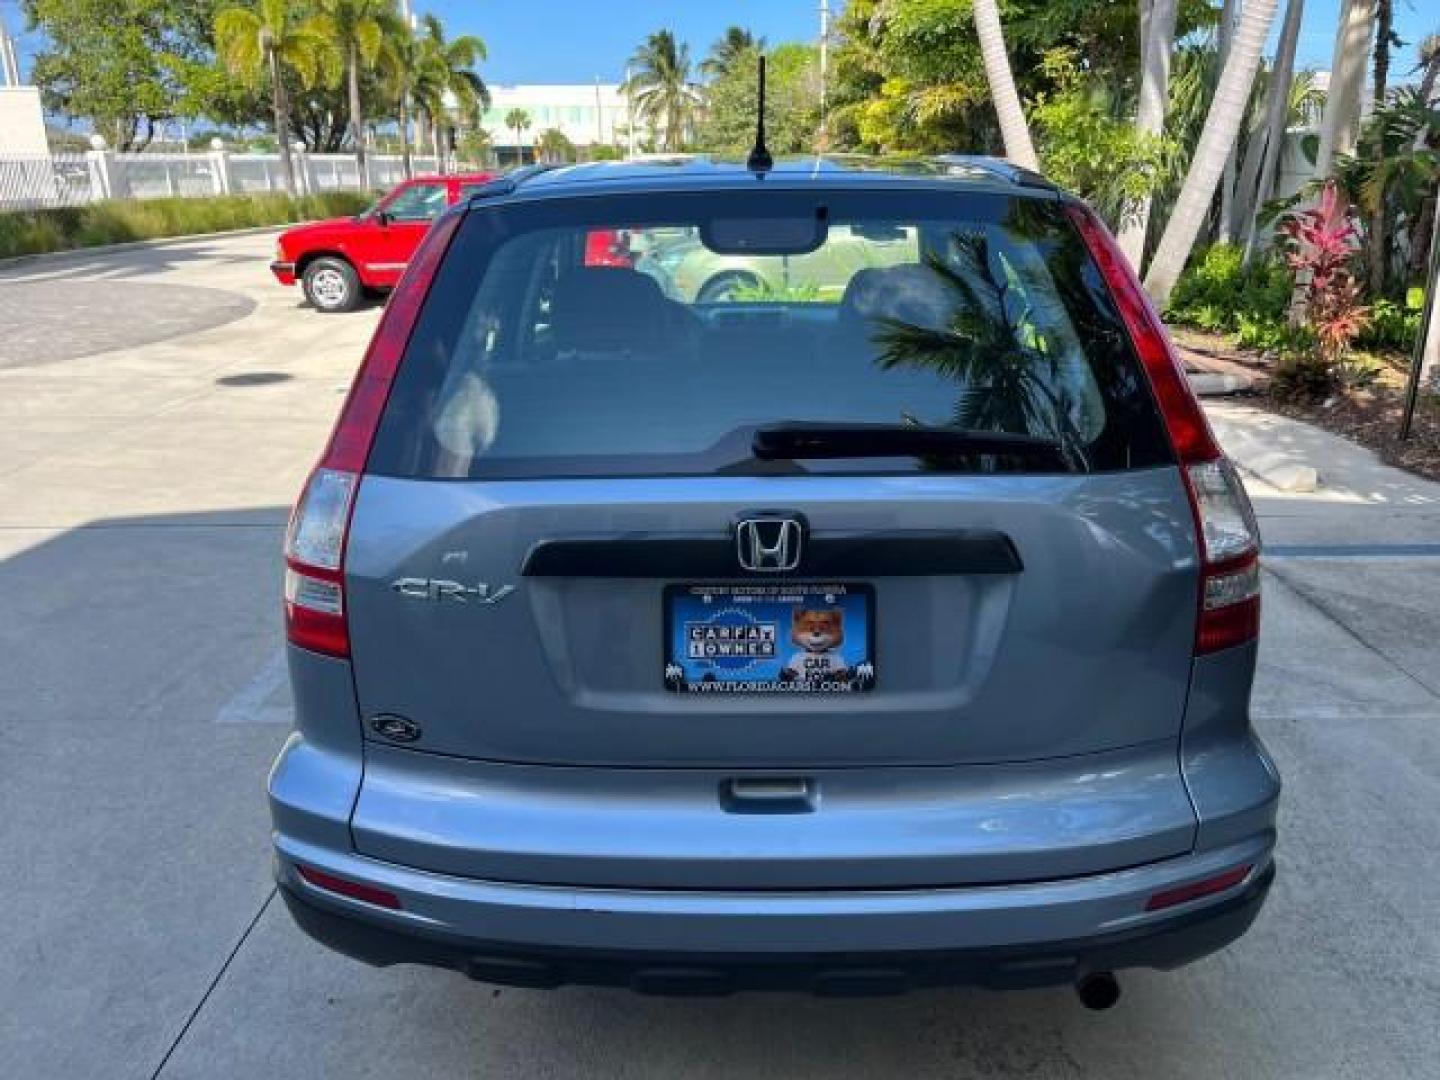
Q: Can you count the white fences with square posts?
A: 1